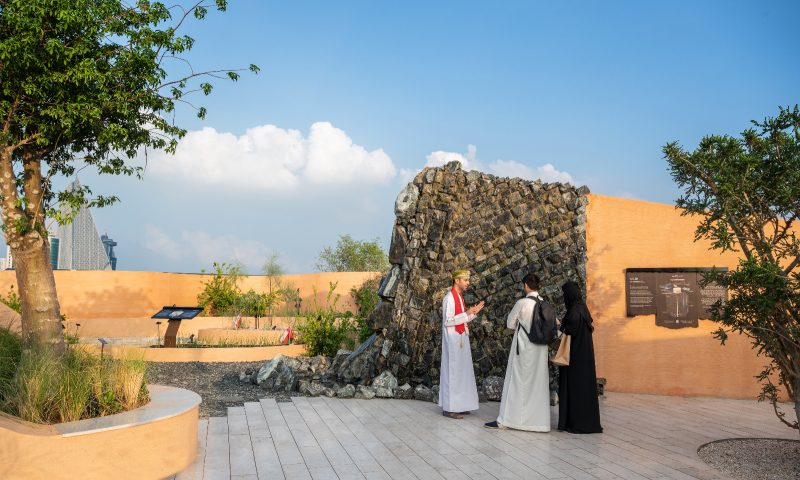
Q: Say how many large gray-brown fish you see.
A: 0